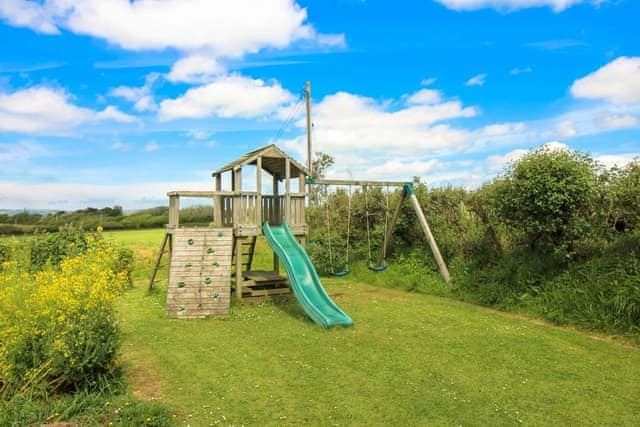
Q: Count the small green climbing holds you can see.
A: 9